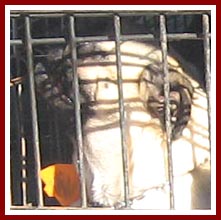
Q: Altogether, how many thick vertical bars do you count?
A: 5